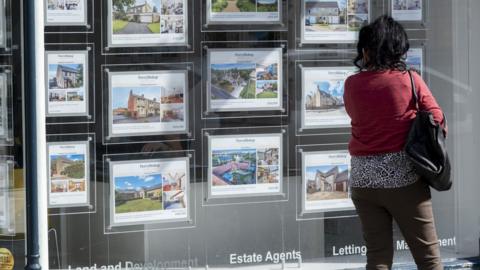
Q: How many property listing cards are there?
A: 14